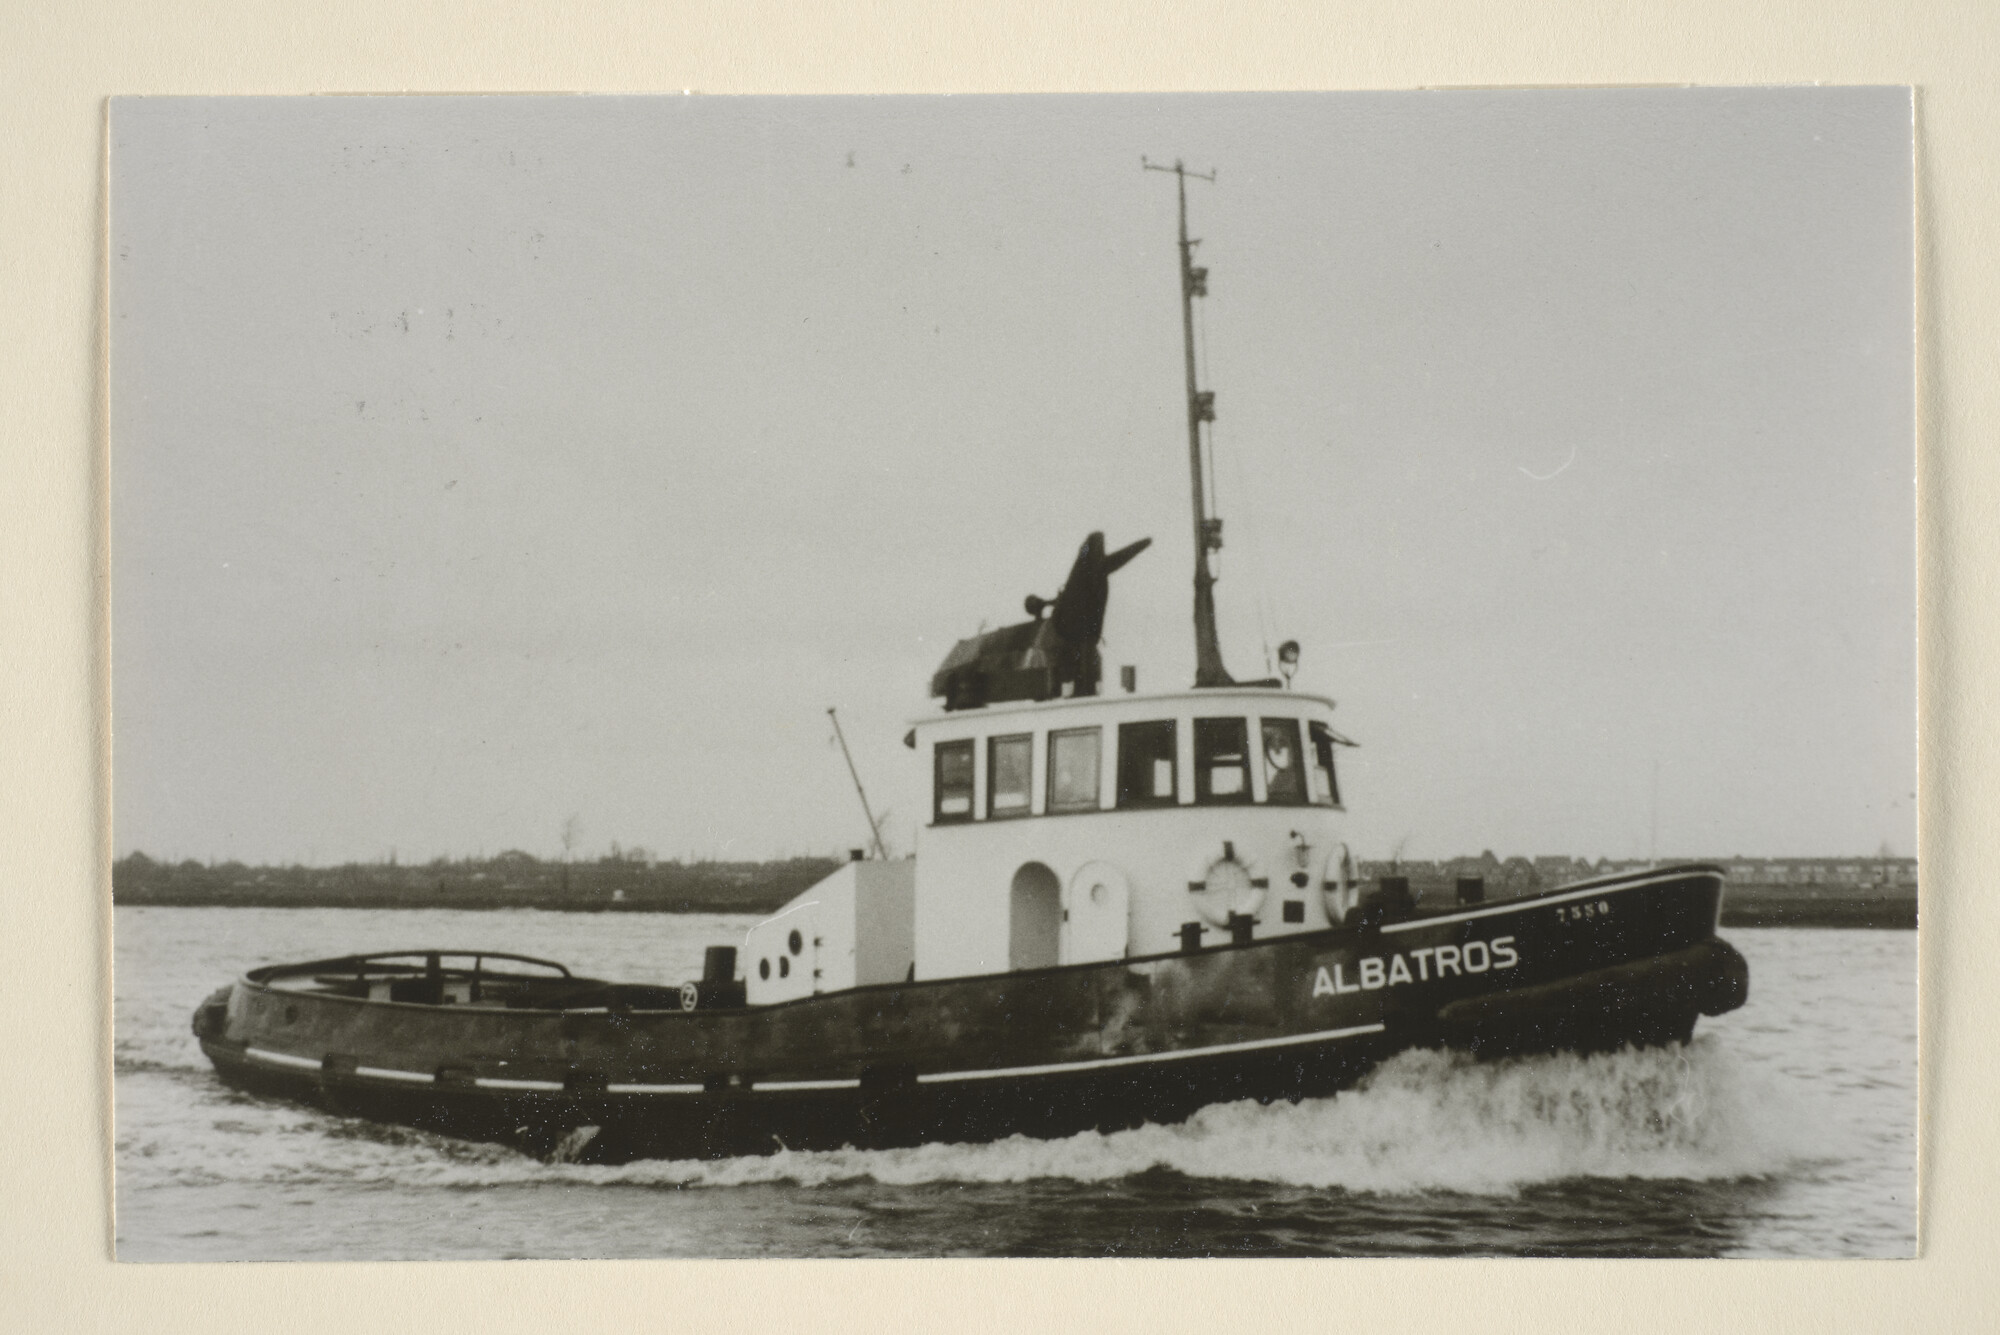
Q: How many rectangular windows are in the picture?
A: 7